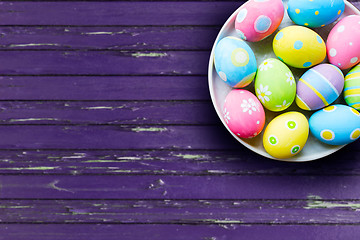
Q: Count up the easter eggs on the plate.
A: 11